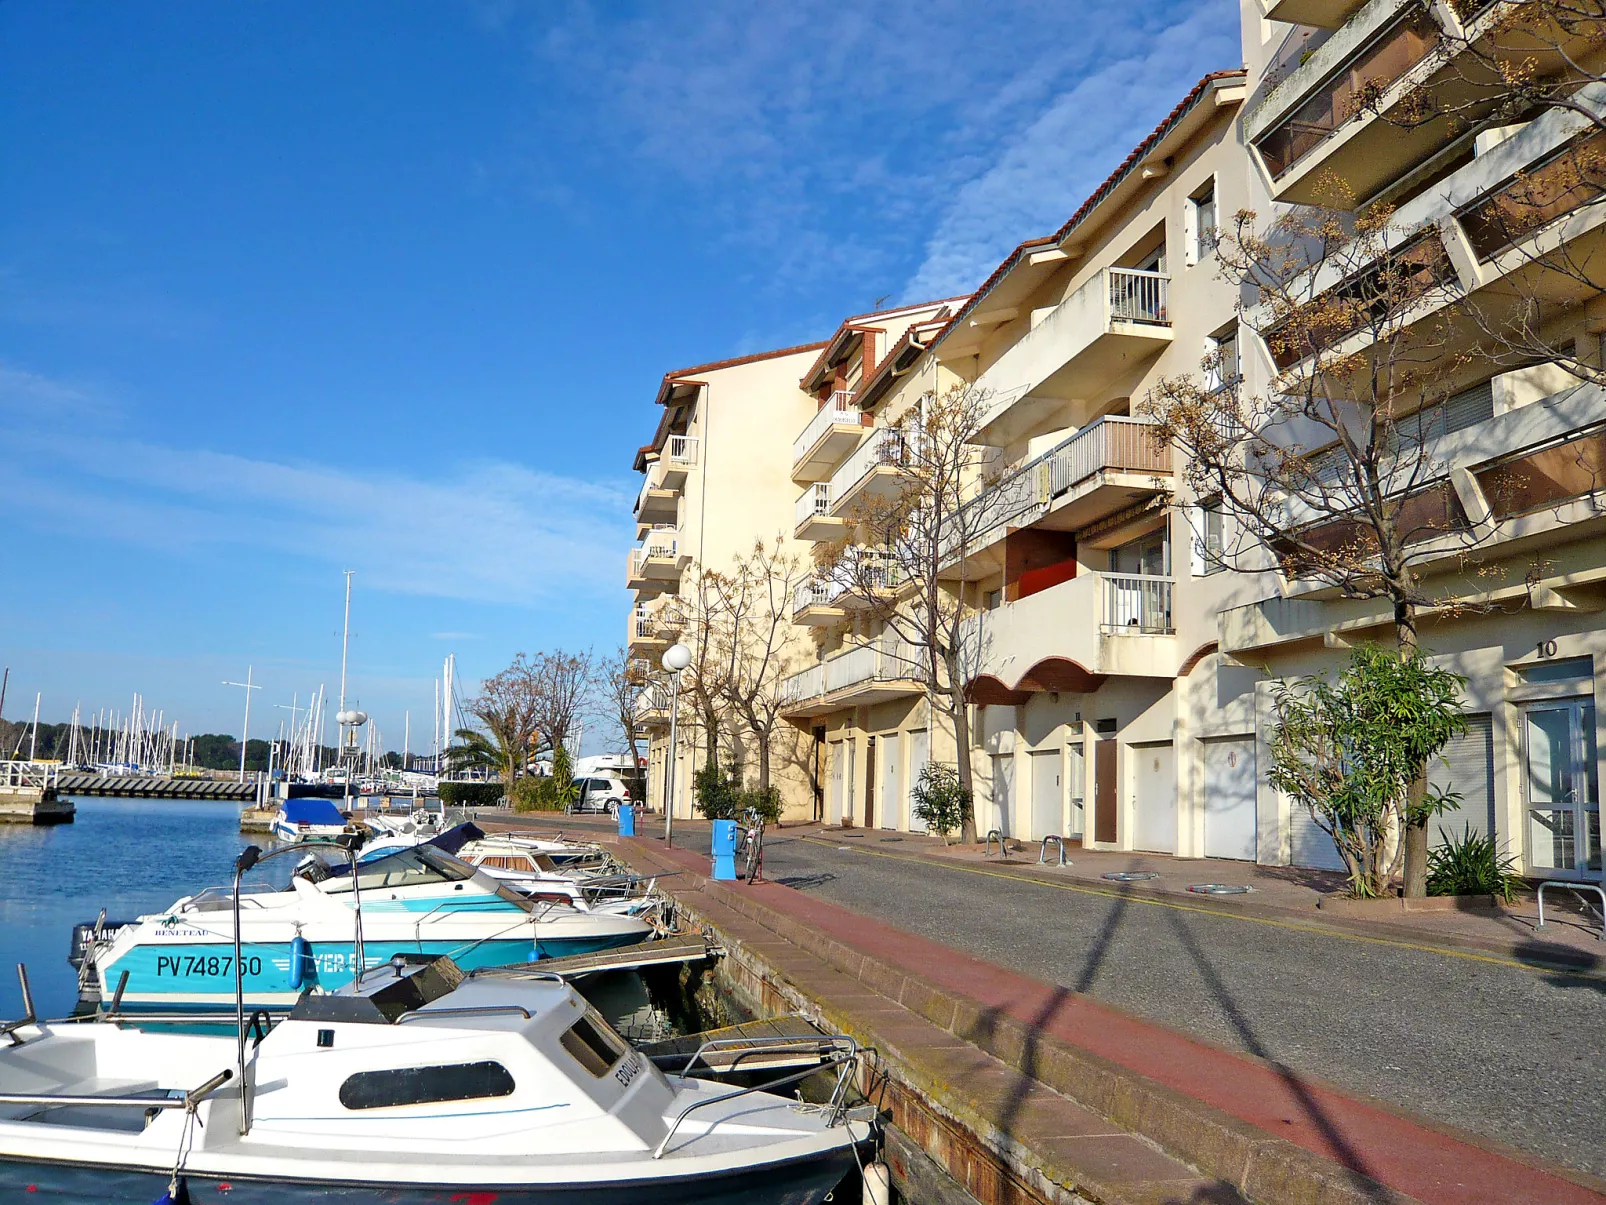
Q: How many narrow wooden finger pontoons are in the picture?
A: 2